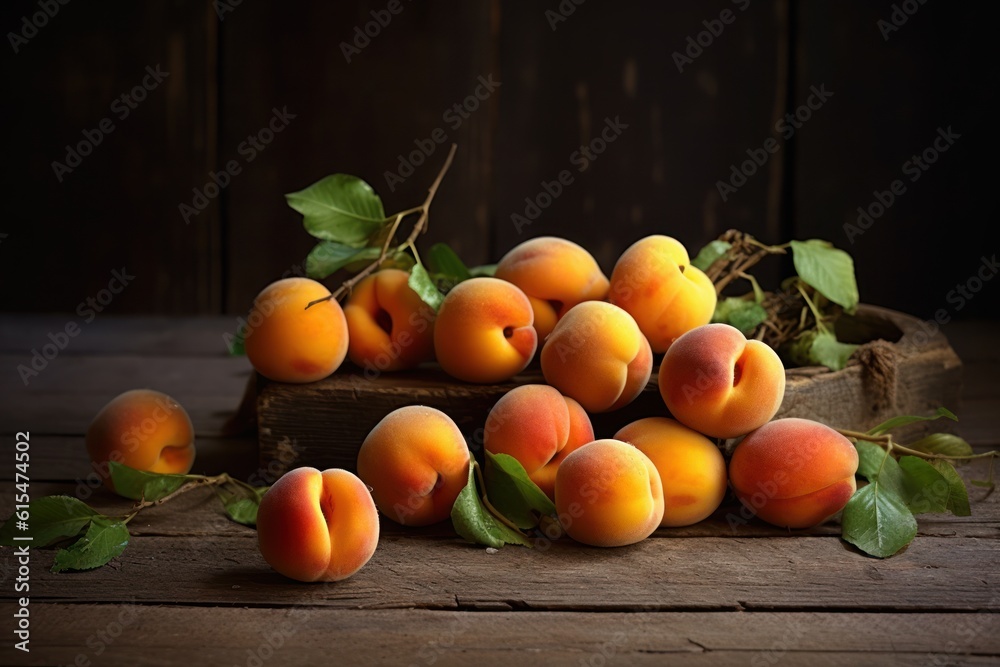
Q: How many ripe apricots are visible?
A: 14